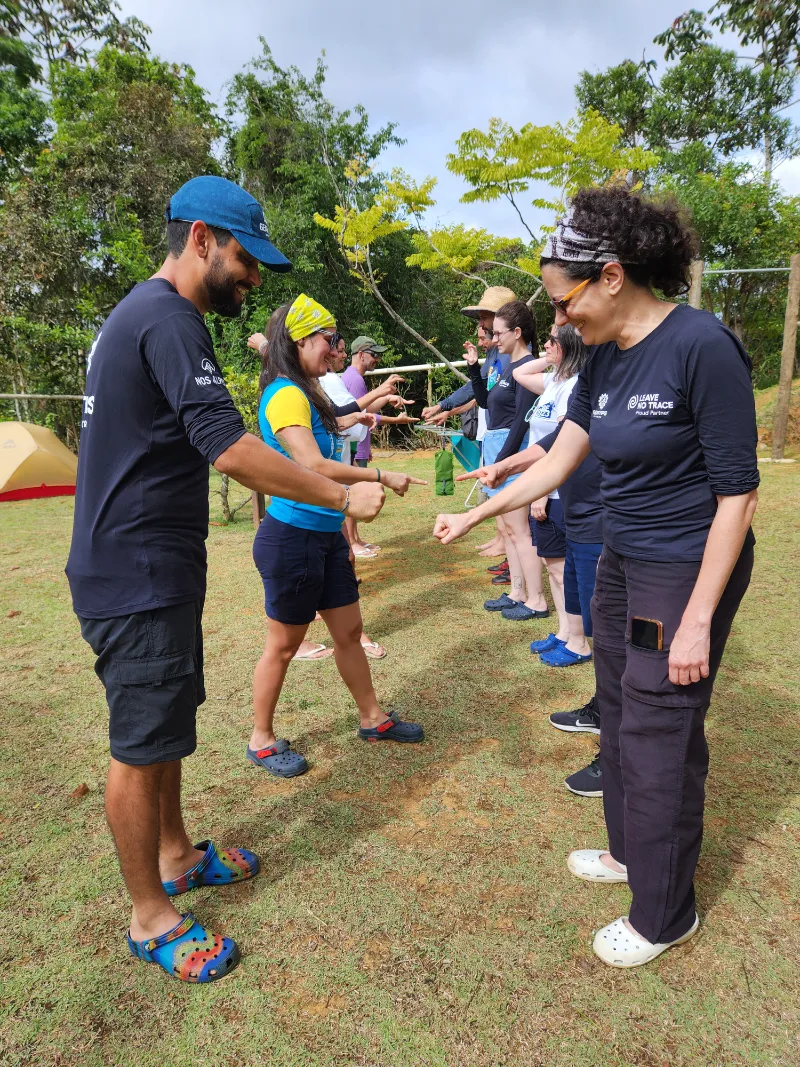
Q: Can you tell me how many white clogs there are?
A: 2